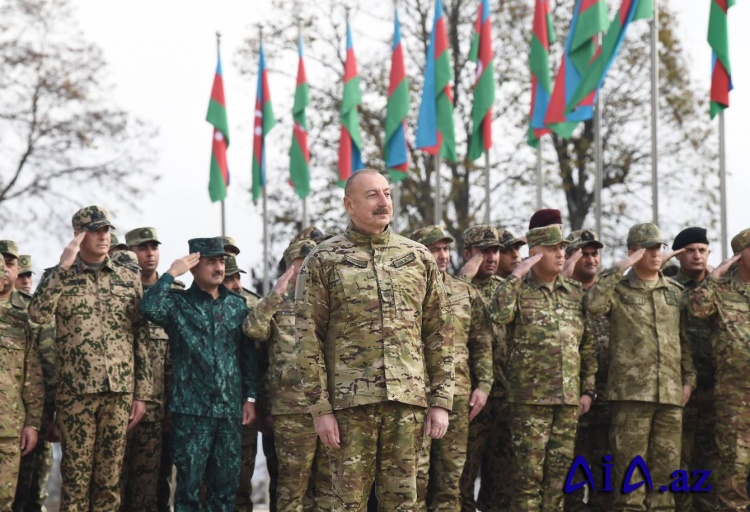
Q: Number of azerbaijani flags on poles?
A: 11